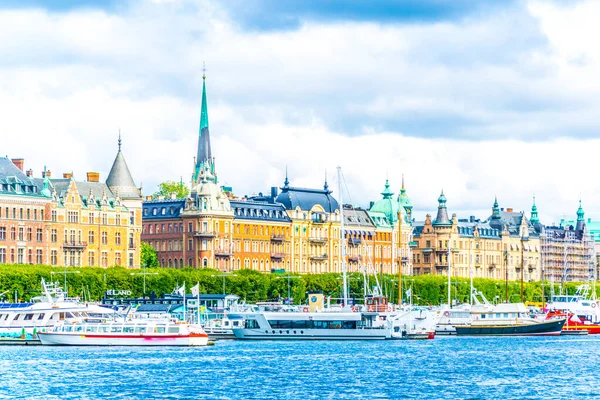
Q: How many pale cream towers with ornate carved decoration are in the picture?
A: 1